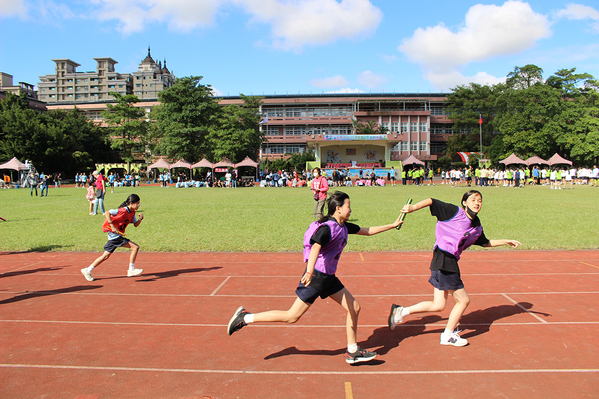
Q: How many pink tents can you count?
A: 10